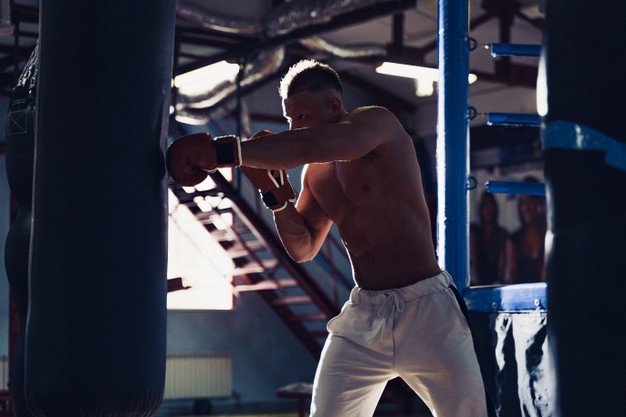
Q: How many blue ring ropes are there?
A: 3